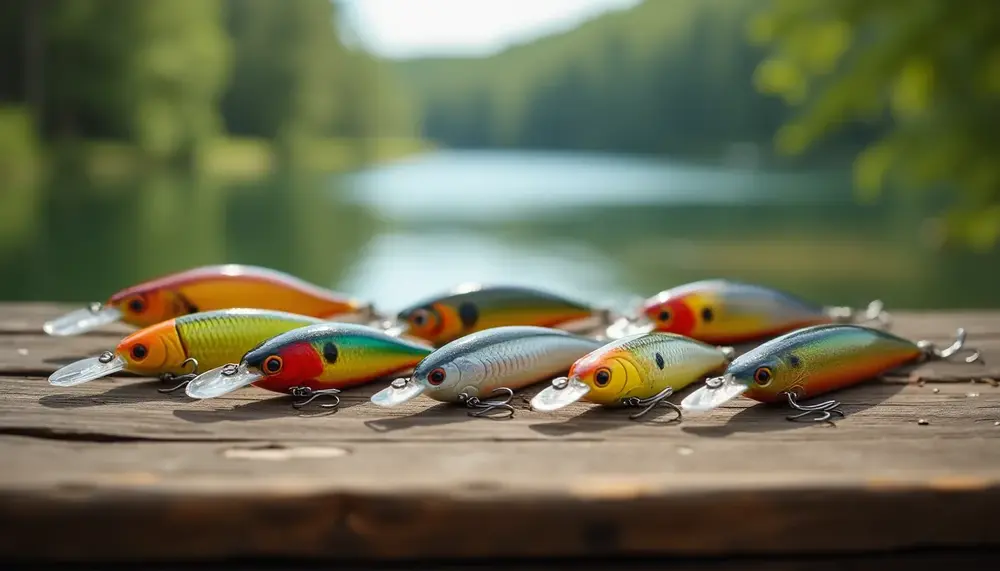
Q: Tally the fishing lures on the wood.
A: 8